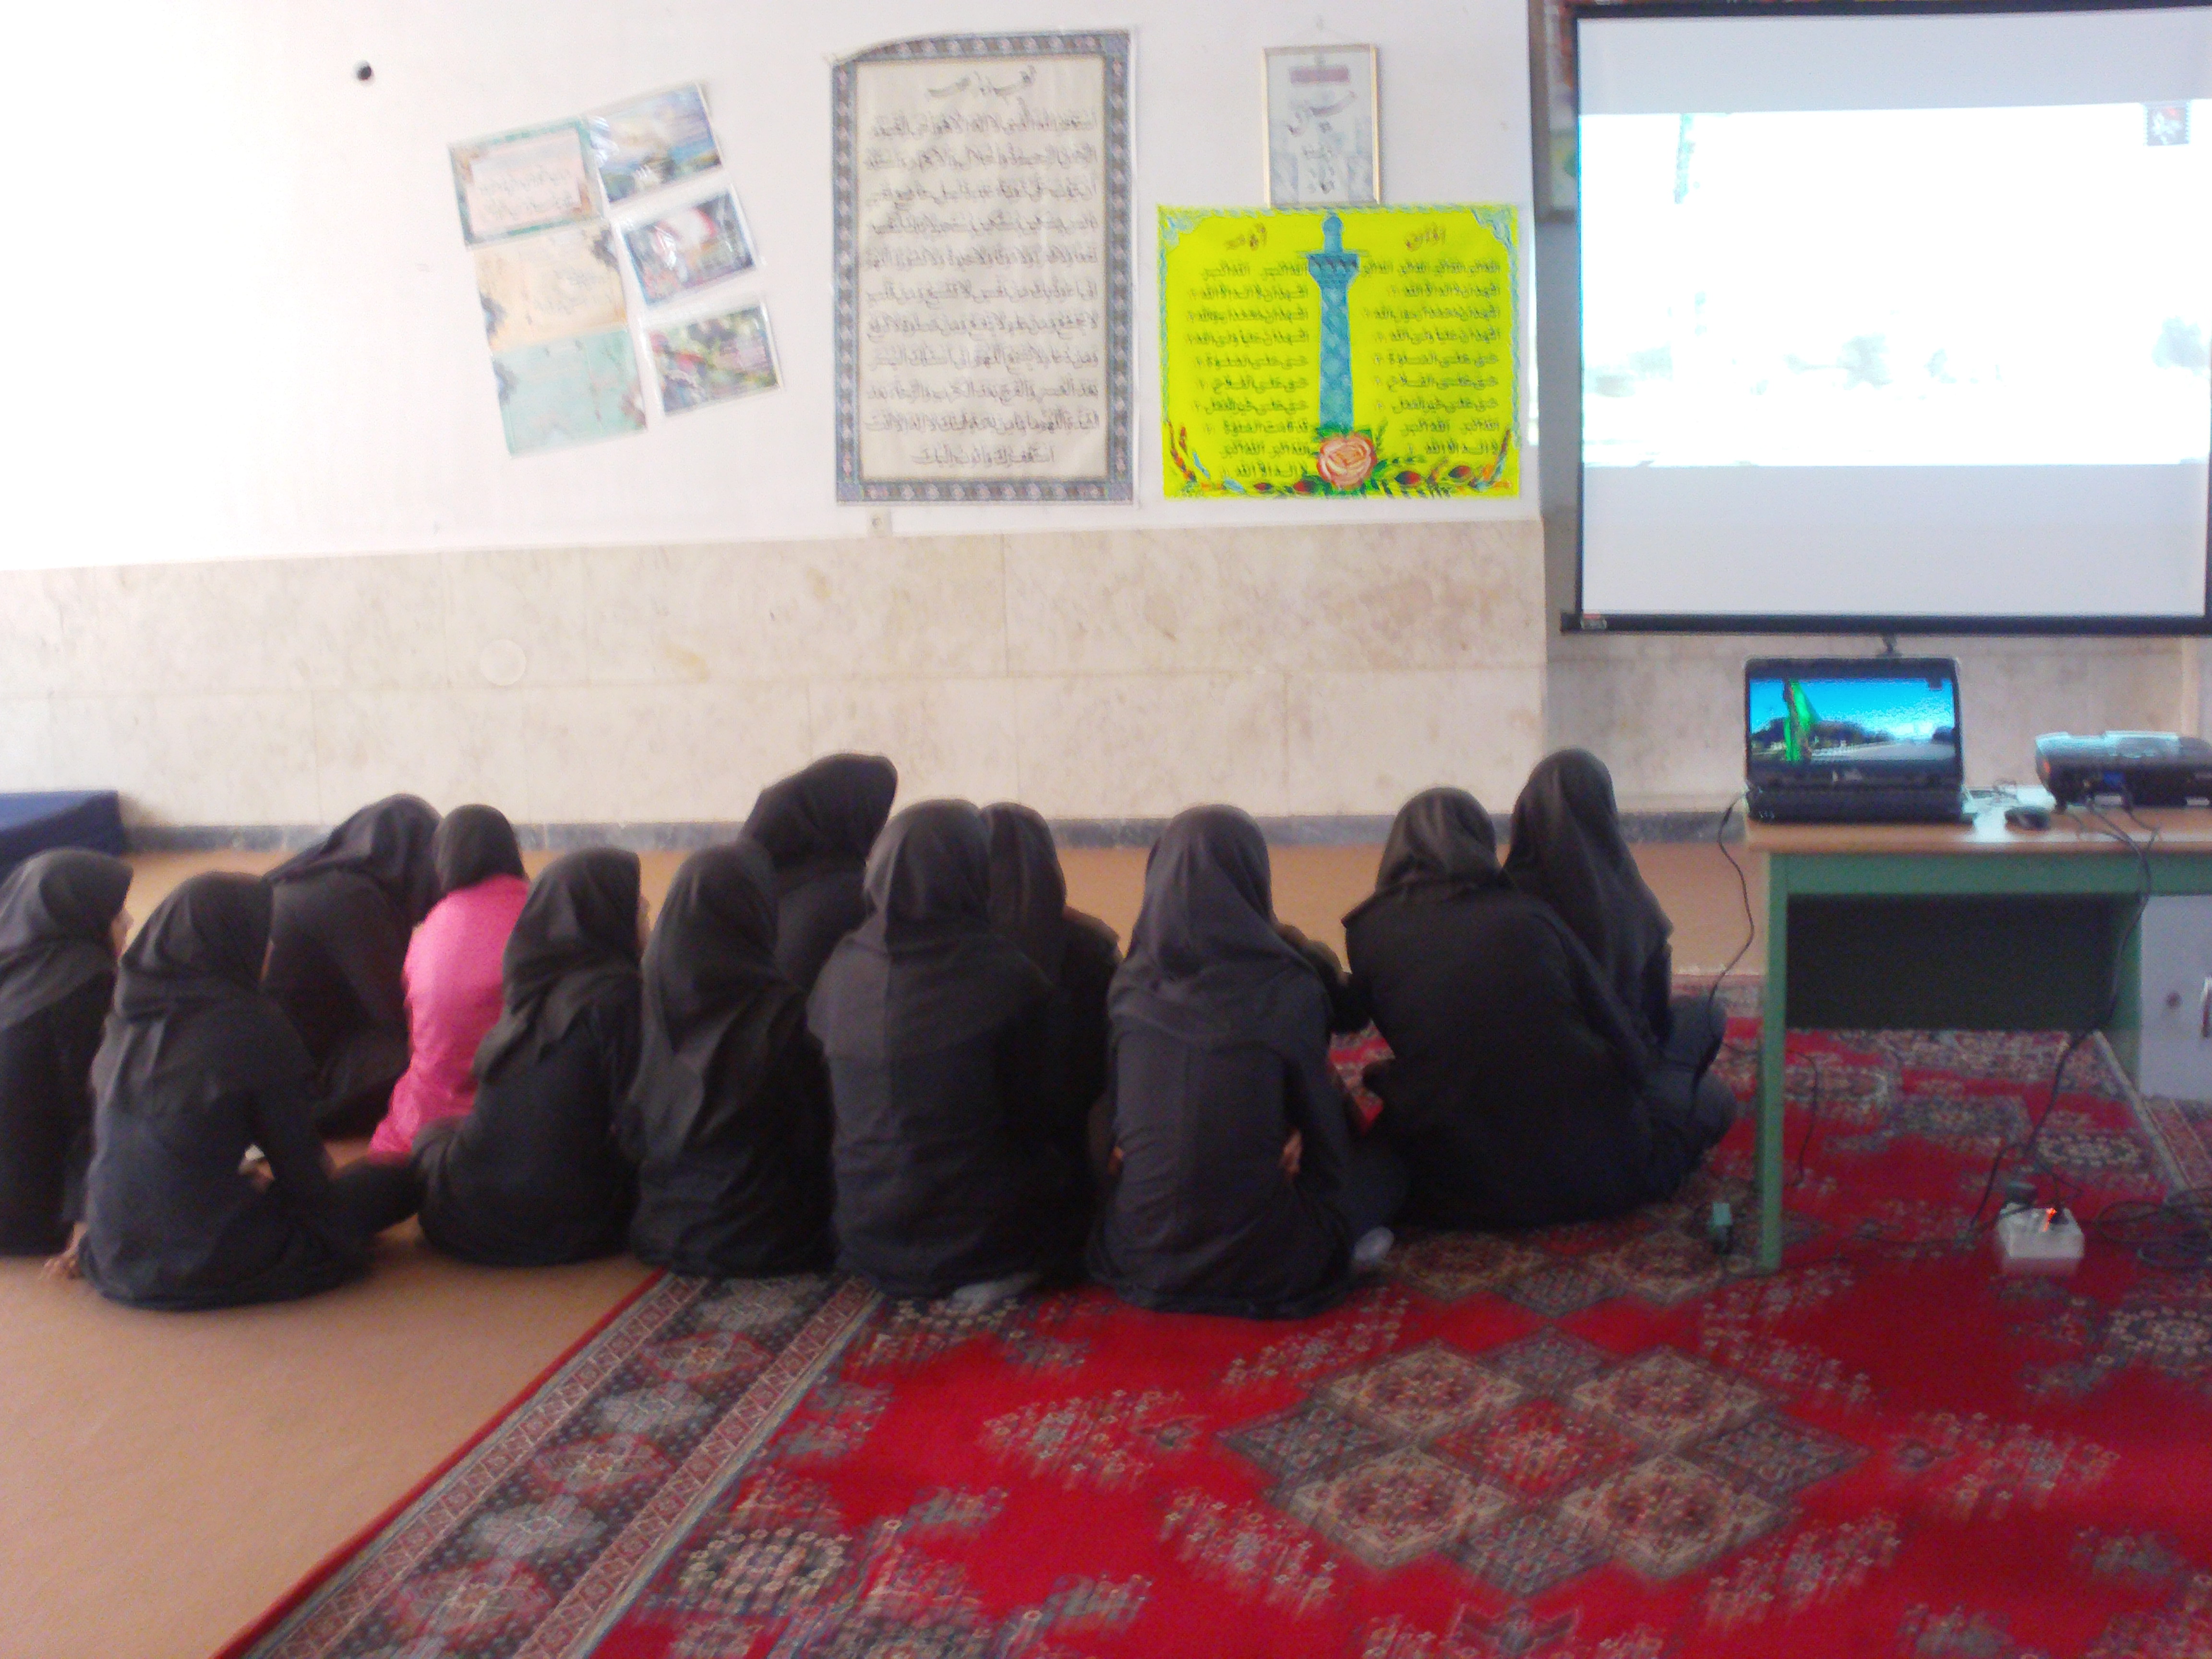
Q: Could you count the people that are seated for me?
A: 12